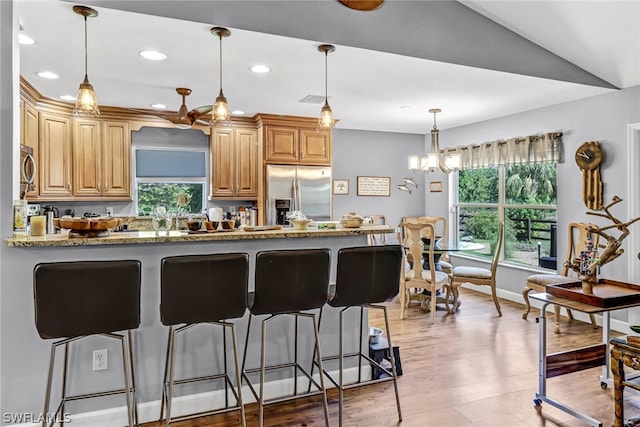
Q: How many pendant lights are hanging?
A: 3